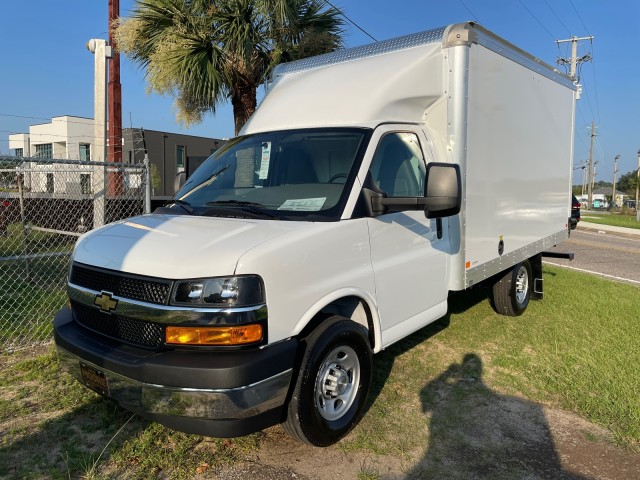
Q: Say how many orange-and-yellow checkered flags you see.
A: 0